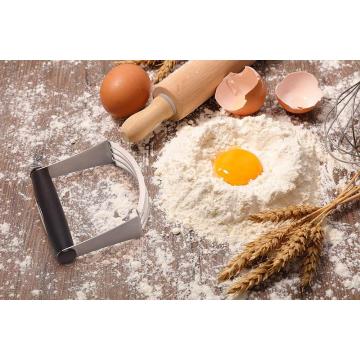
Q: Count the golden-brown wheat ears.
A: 4